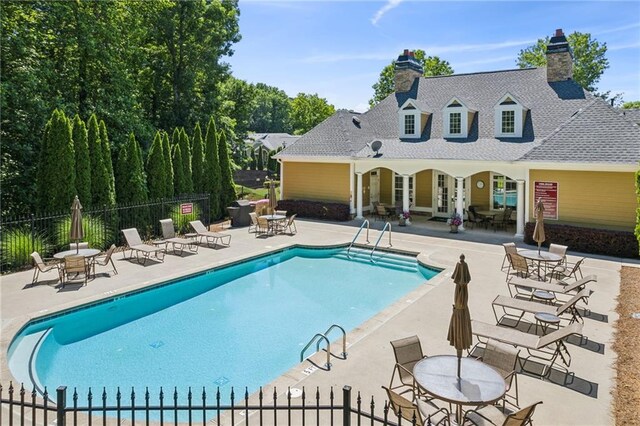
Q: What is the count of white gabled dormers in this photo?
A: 3